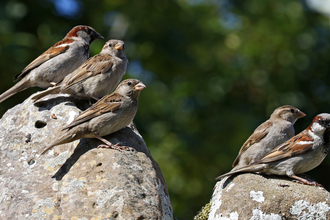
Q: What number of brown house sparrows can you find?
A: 5